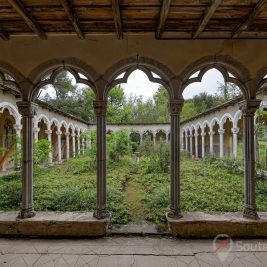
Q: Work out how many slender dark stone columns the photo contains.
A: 4